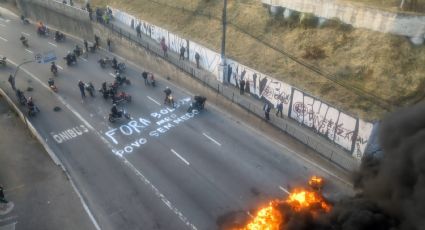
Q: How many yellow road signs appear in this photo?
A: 0